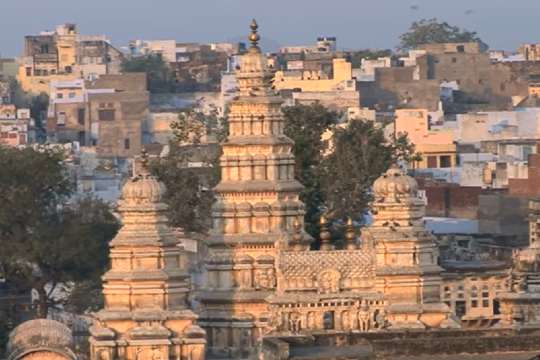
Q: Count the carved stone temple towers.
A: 3